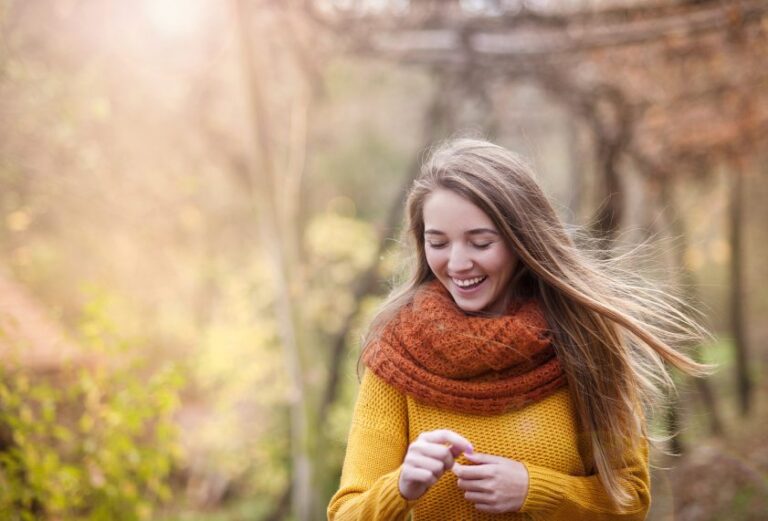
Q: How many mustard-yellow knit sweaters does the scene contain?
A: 1